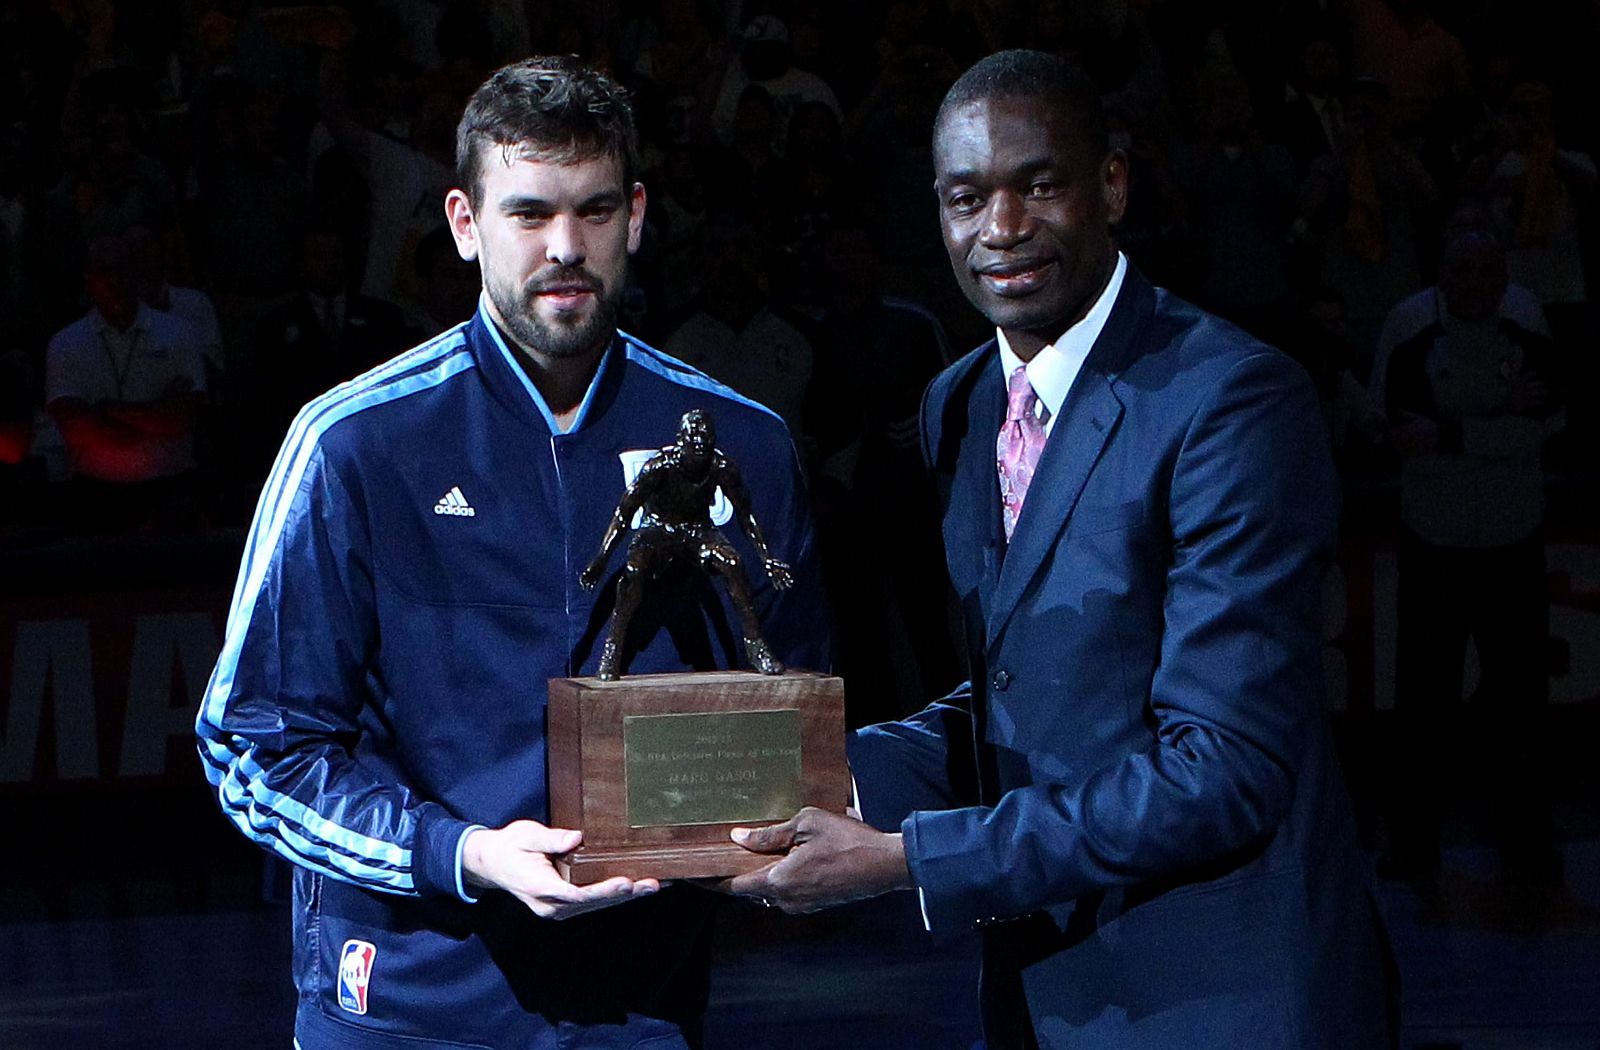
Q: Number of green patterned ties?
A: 0